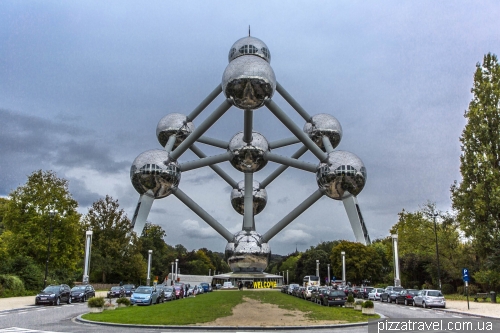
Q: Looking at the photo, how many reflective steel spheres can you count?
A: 9